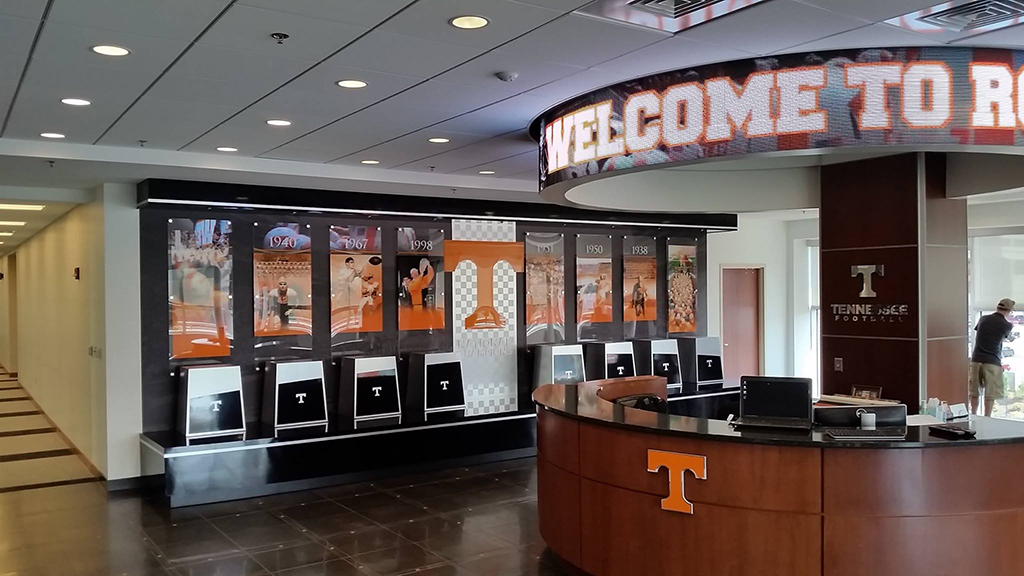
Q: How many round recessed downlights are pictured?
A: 10